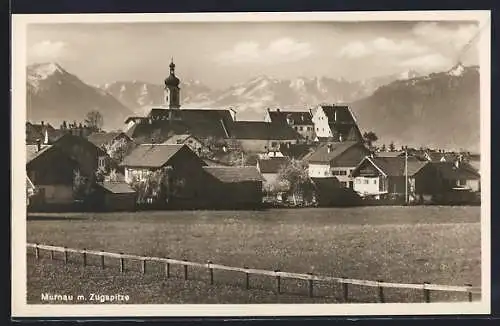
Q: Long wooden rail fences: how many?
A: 1